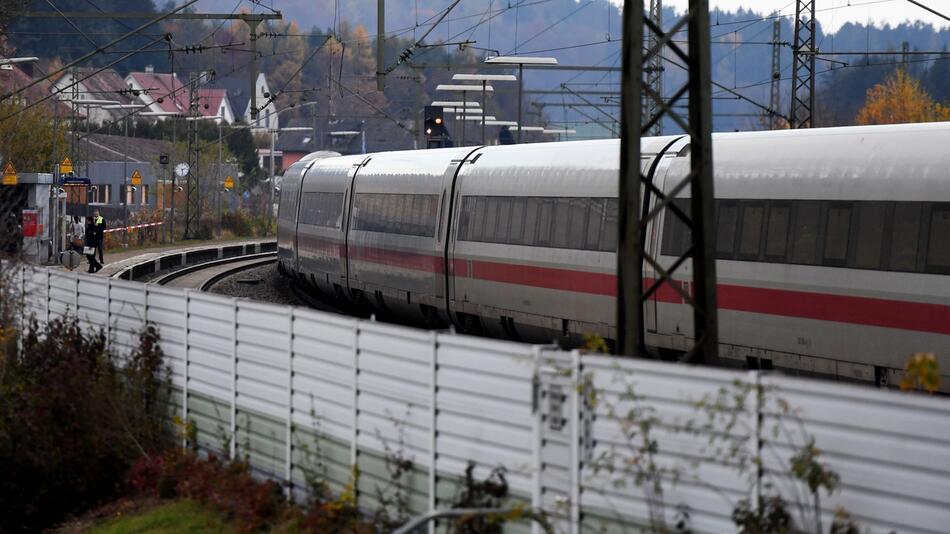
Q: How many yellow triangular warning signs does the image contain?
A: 4